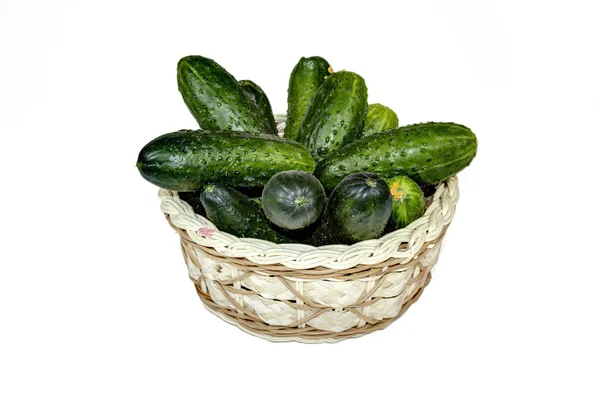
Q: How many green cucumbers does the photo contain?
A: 11